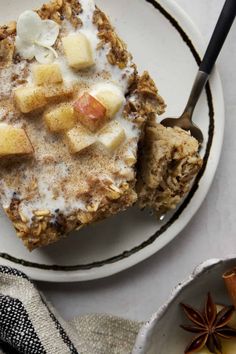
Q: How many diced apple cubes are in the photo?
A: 9